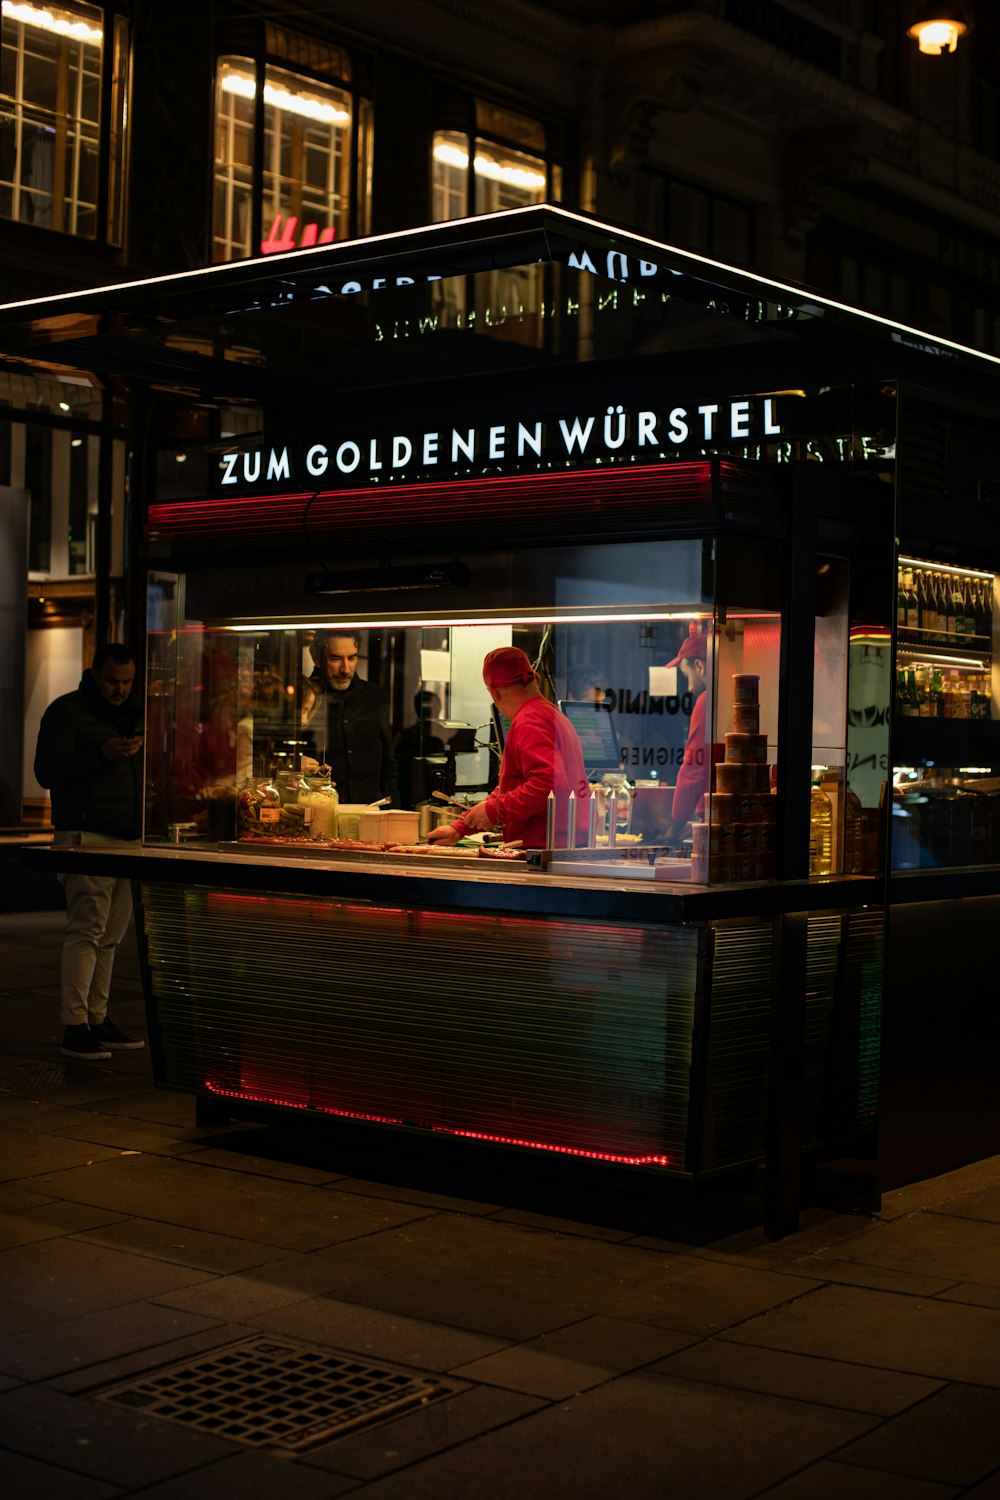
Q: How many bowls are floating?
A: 0